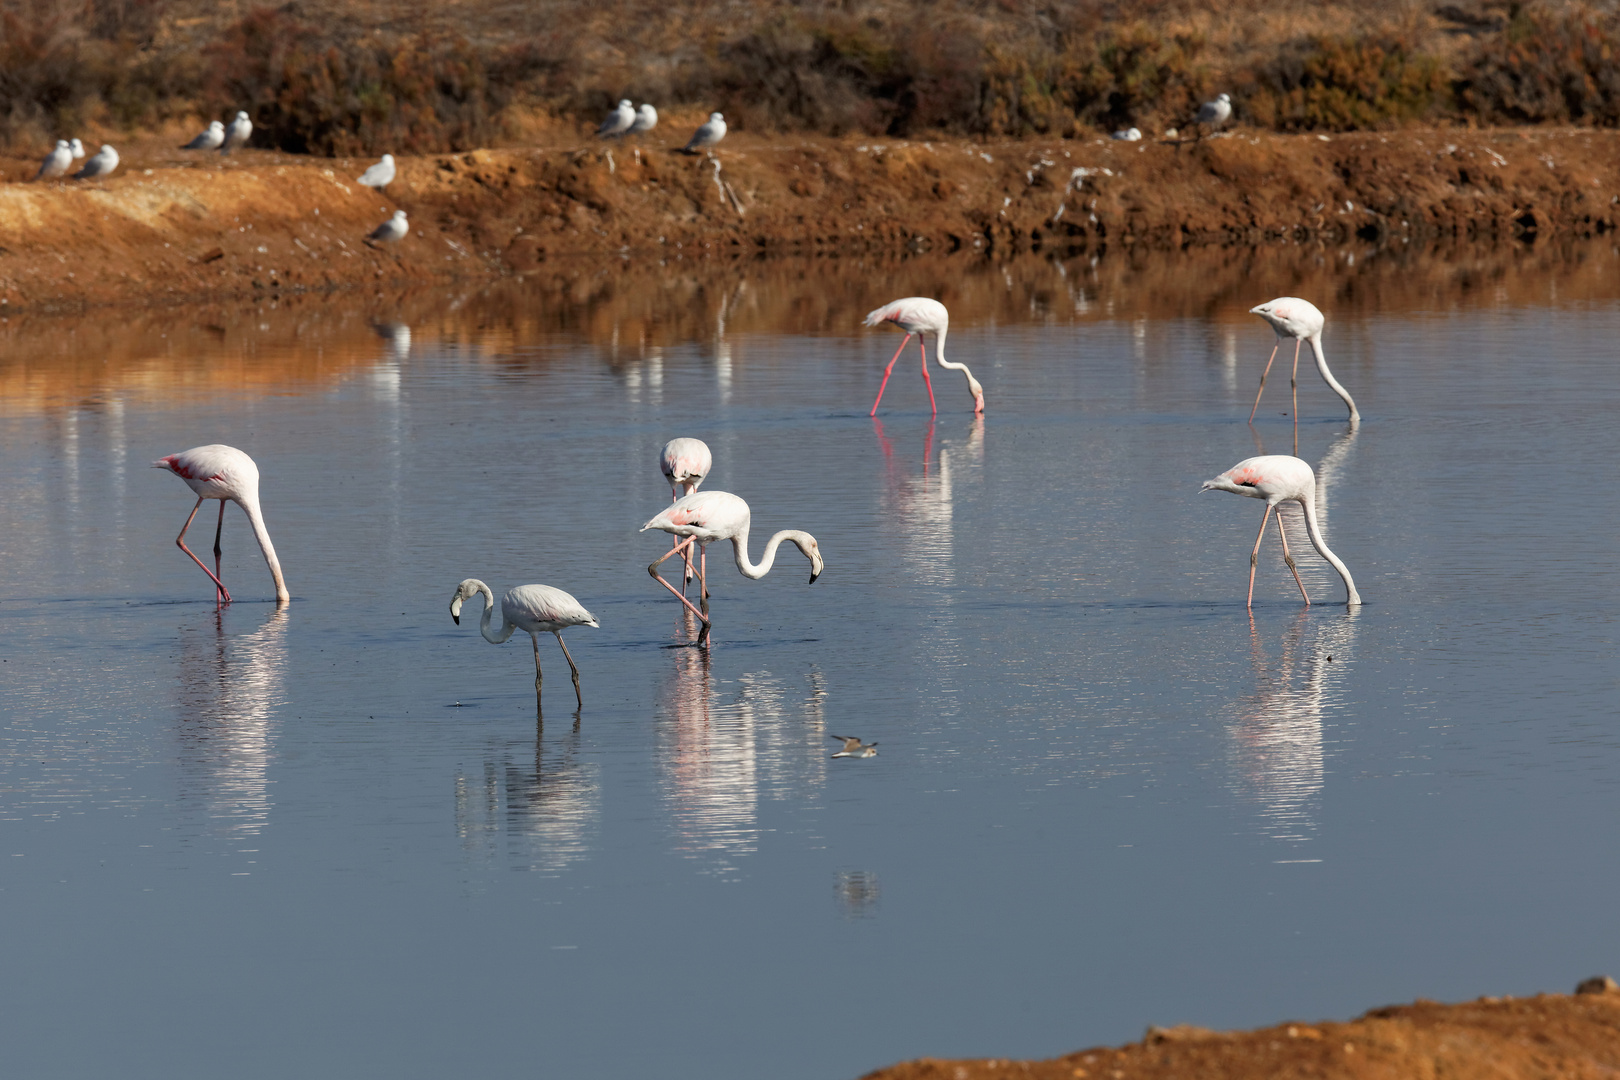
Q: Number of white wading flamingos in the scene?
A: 7